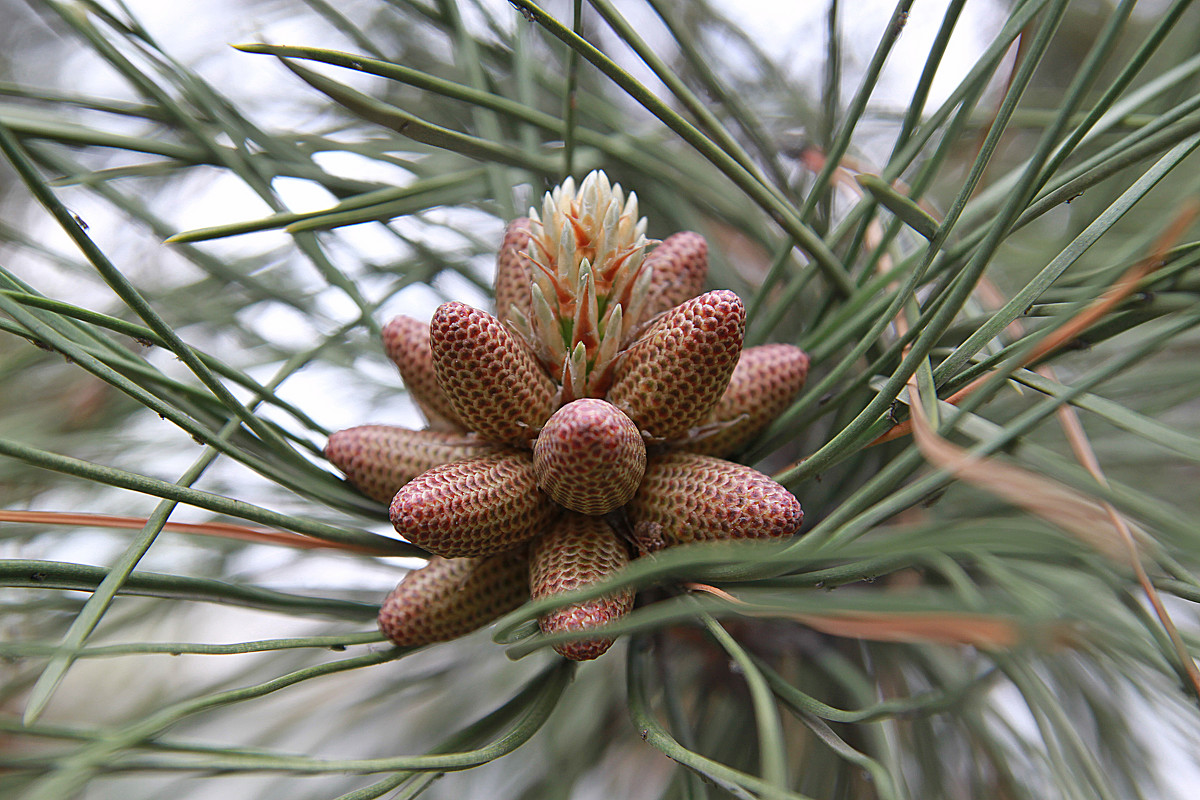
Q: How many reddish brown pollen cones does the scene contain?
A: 12